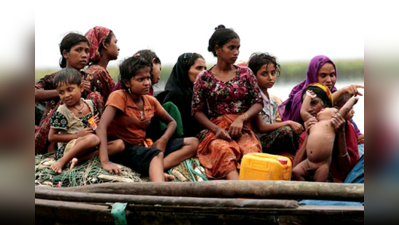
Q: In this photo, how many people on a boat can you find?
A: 12